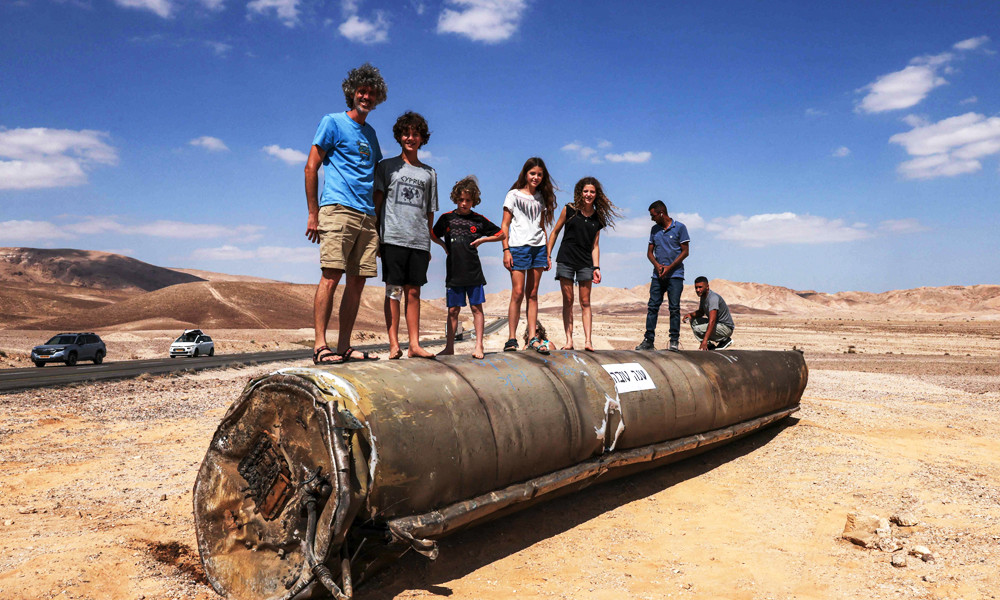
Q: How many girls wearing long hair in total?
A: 2